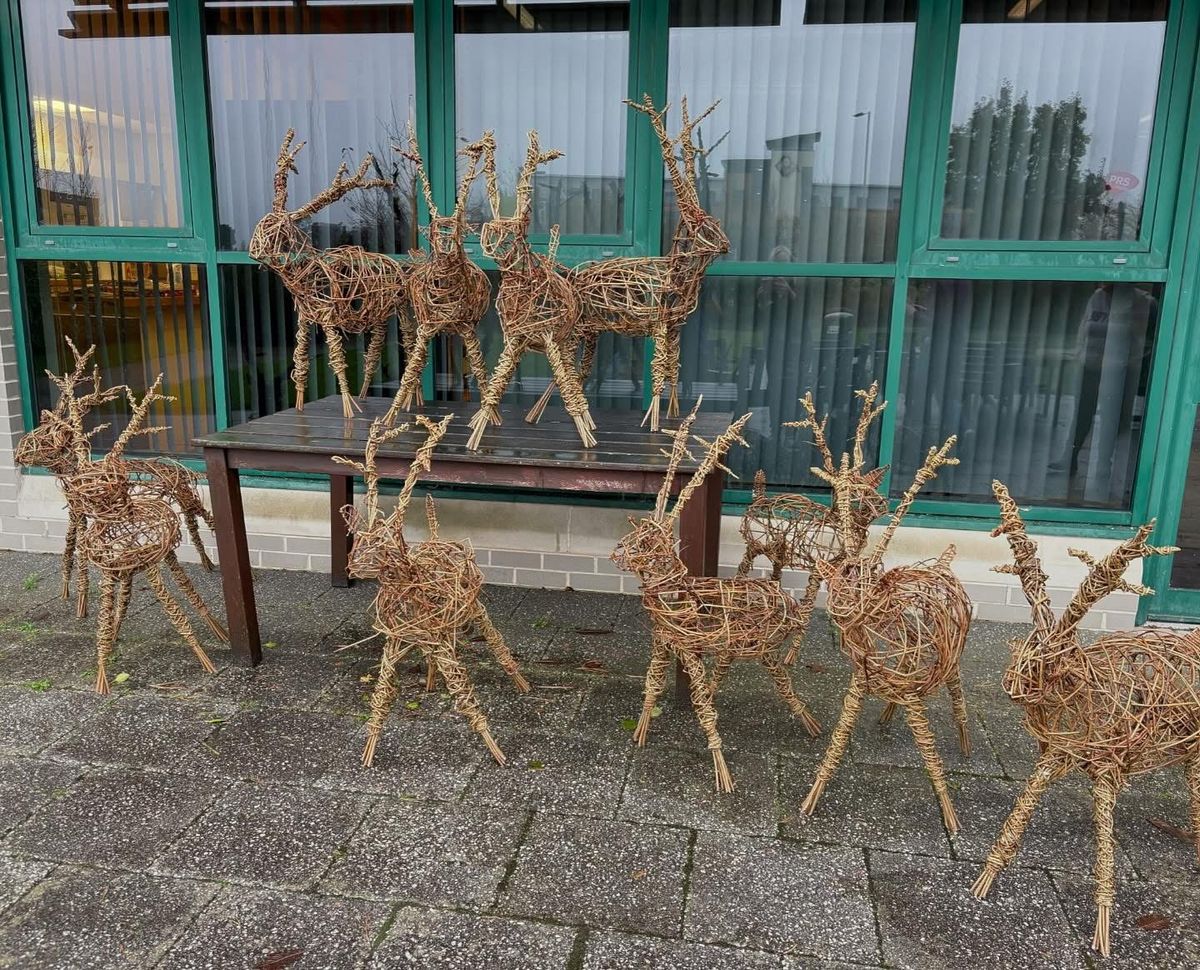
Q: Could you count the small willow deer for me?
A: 11